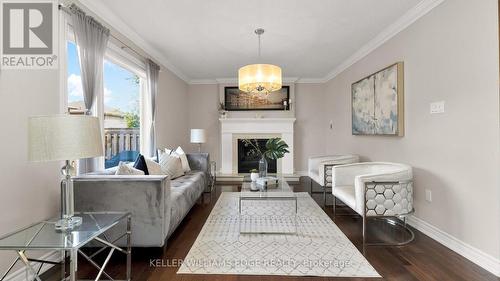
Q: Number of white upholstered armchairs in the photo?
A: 2